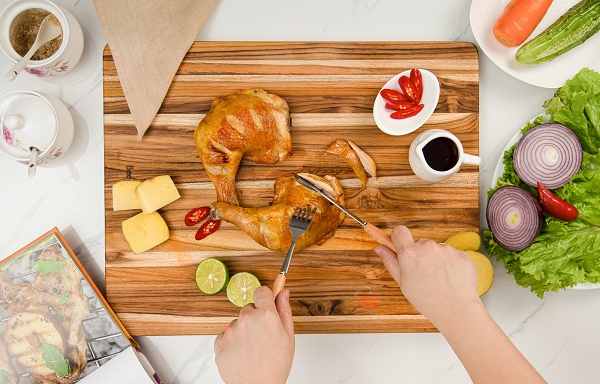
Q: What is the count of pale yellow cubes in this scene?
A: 3